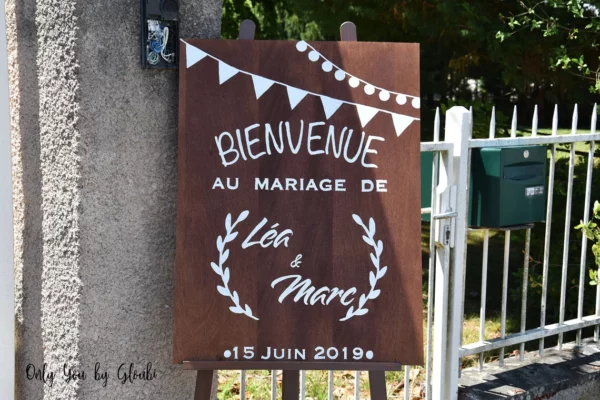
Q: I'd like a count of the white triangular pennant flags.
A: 7